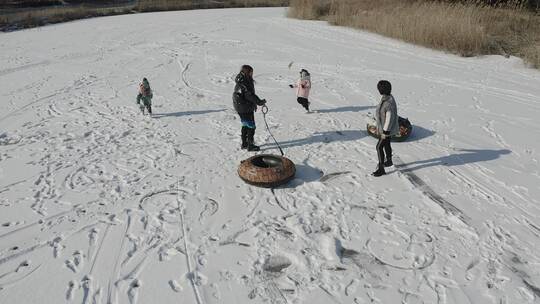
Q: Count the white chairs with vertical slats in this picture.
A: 0